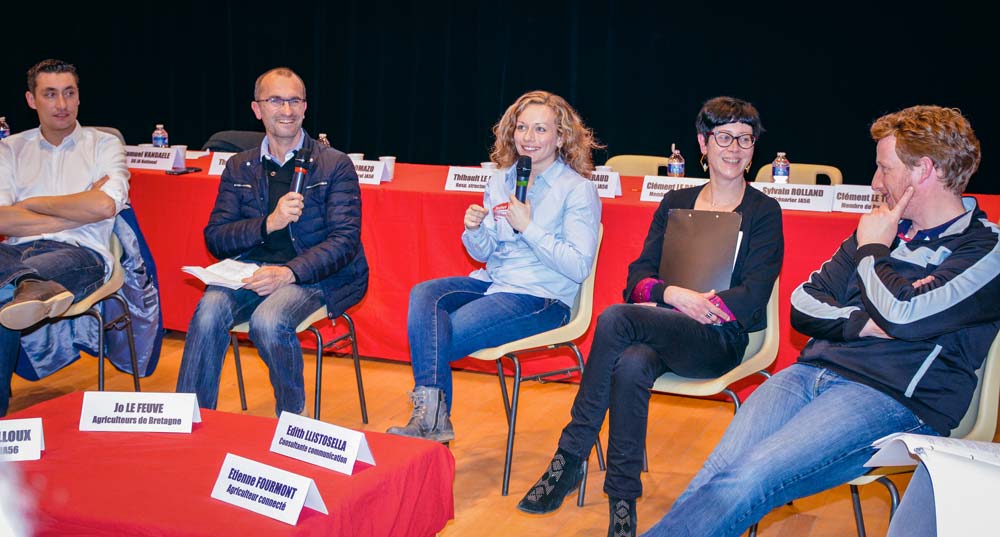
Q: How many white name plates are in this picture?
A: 12